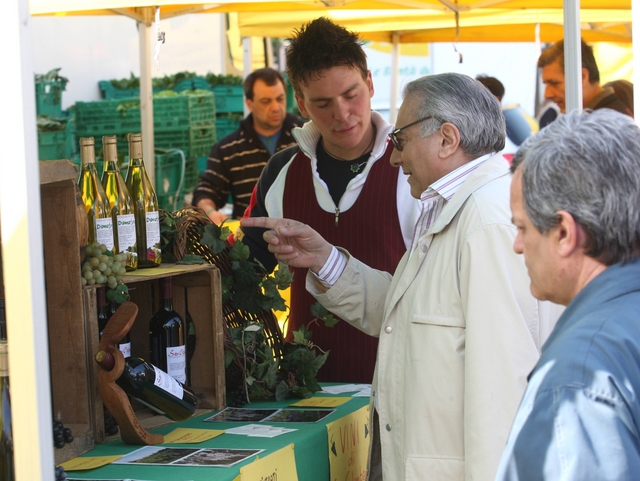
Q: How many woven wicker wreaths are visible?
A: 1